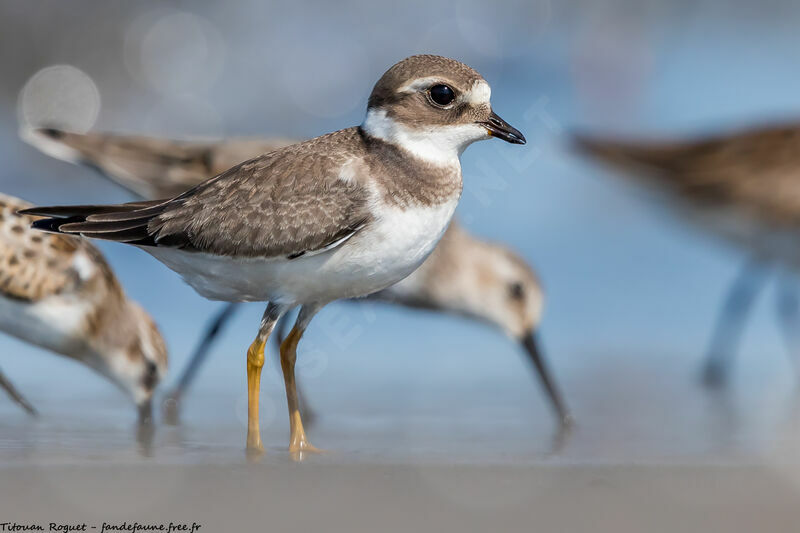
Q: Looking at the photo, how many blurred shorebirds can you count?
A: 3